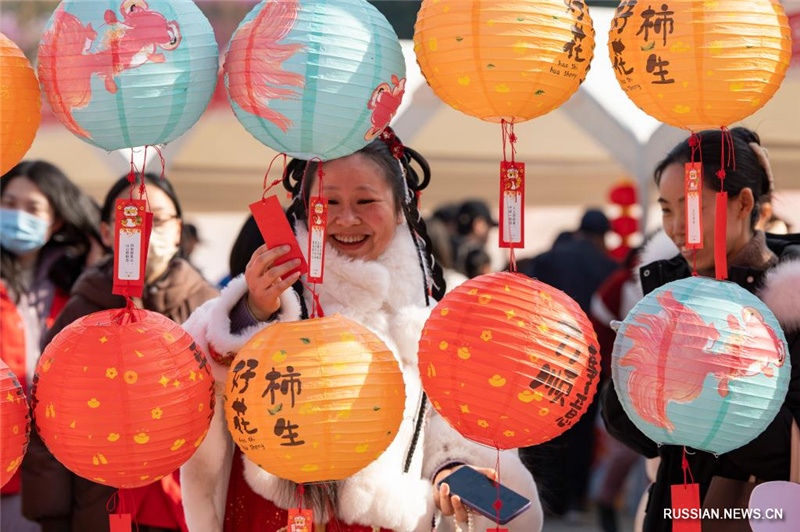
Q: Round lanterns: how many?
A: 10